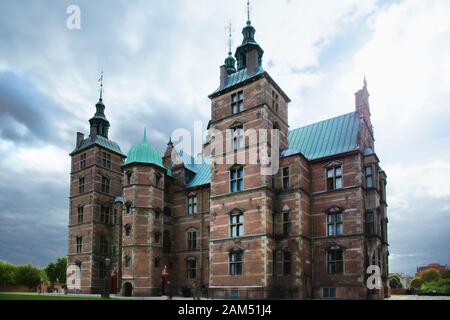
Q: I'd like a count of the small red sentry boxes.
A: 2